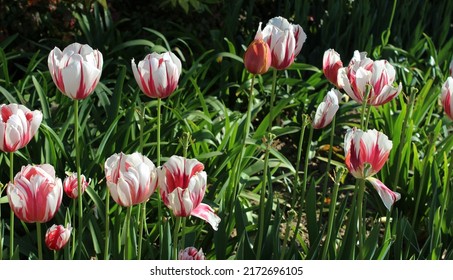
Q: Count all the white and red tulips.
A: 15